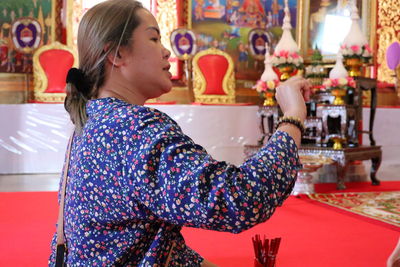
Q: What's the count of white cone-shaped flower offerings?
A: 4